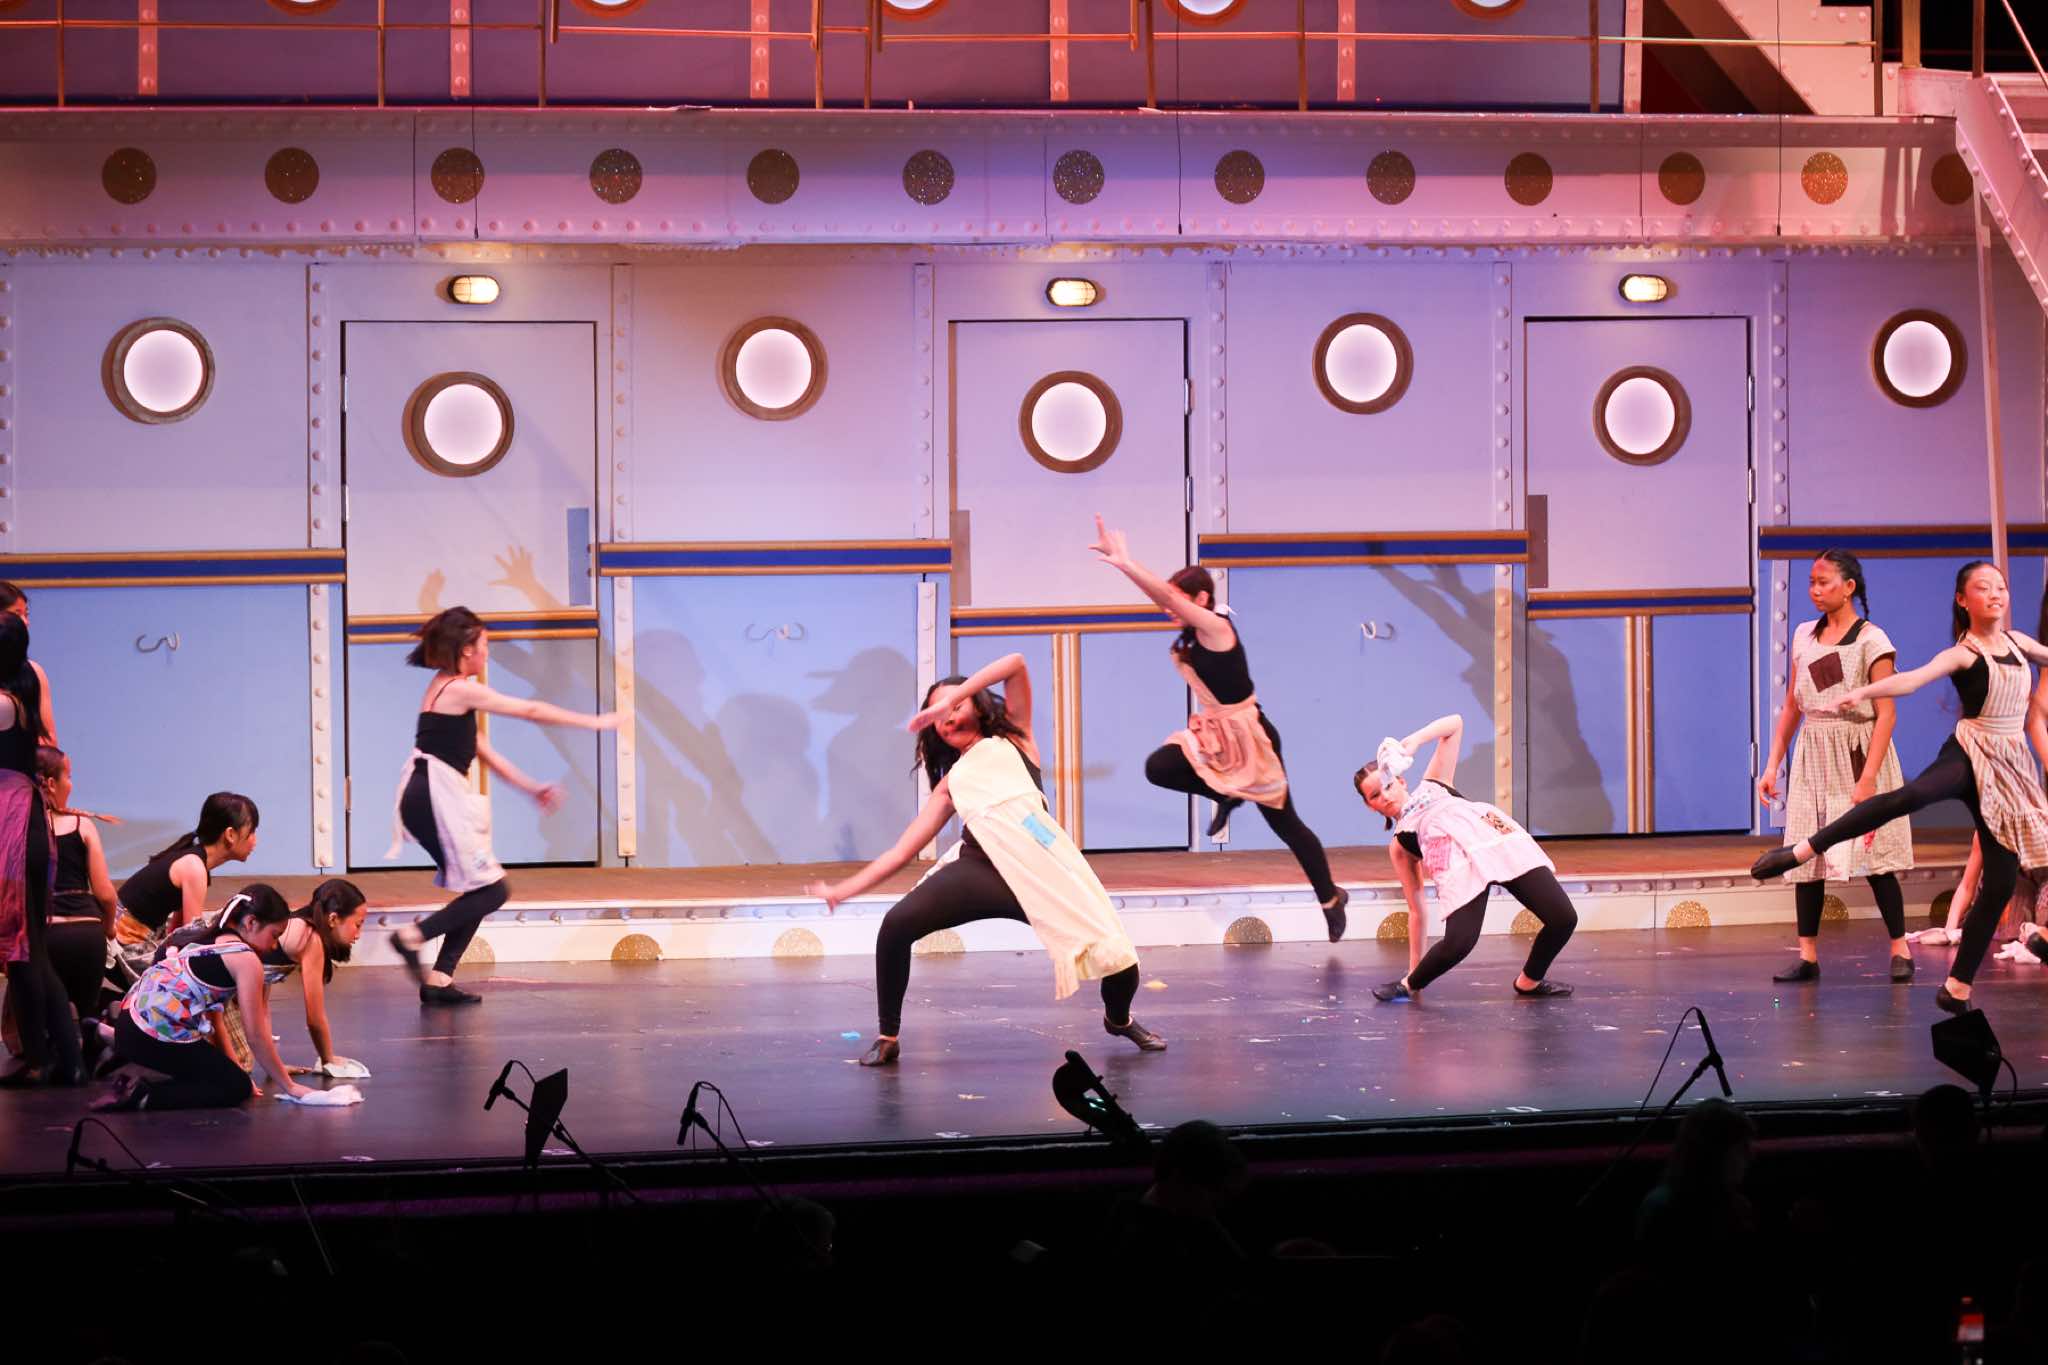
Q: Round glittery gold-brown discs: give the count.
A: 13